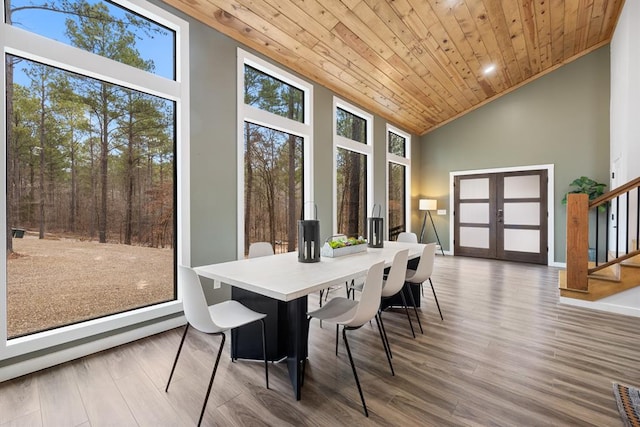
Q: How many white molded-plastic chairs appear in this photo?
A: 7